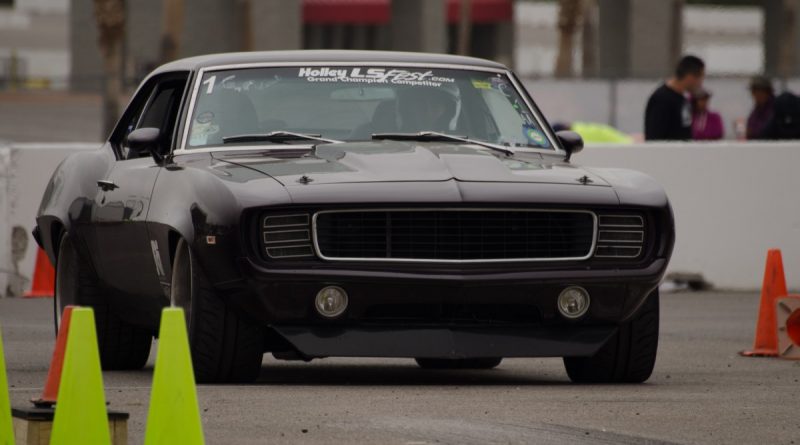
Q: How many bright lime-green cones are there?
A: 3